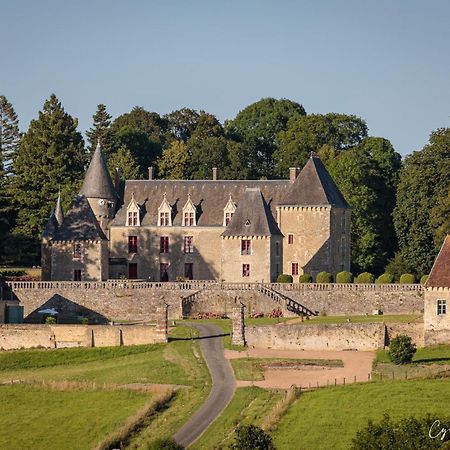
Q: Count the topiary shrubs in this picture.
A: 8